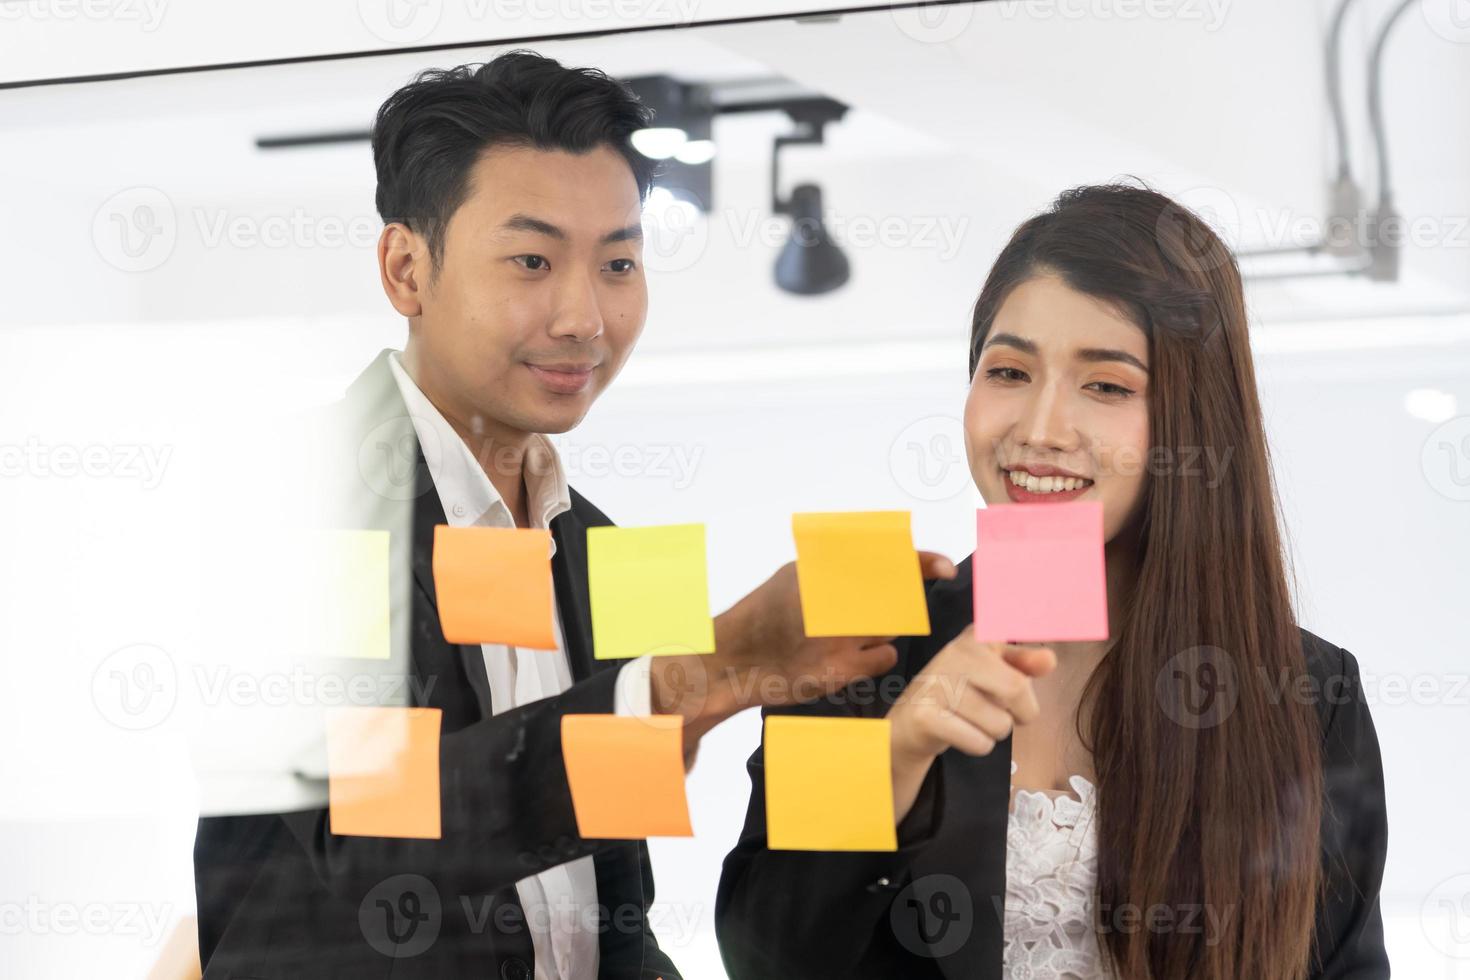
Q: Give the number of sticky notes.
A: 8